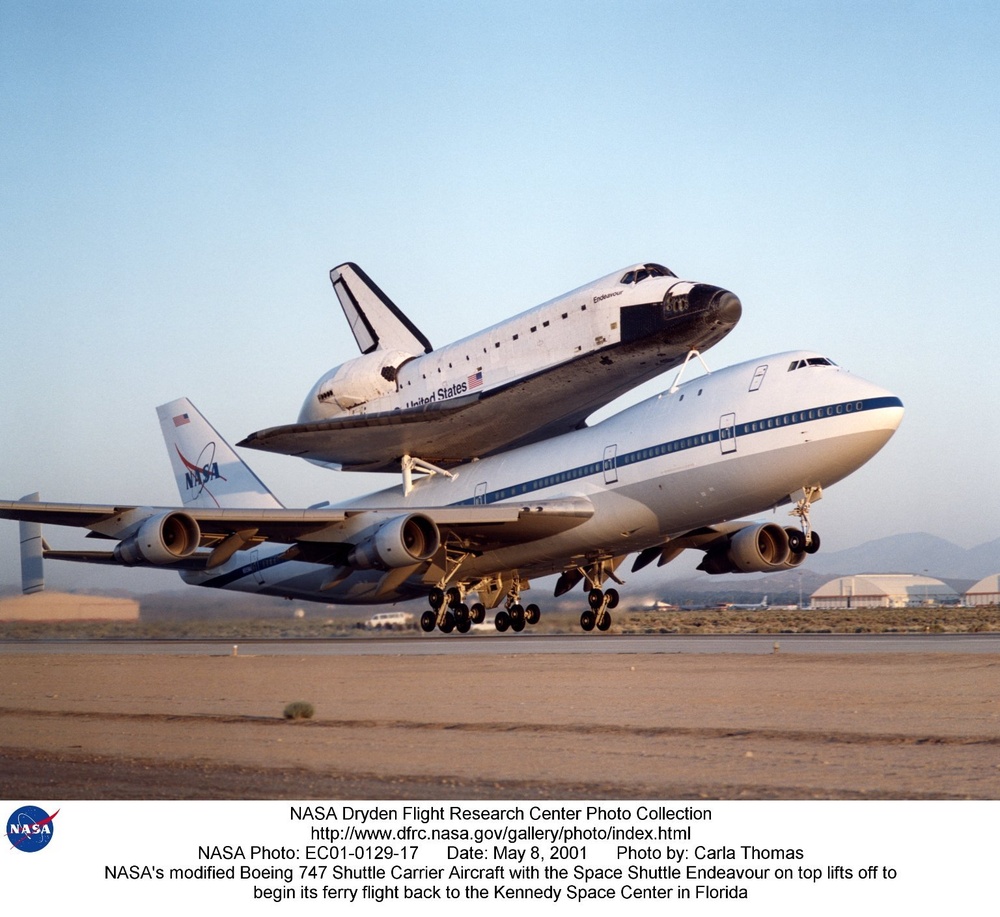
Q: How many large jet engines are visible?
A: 4